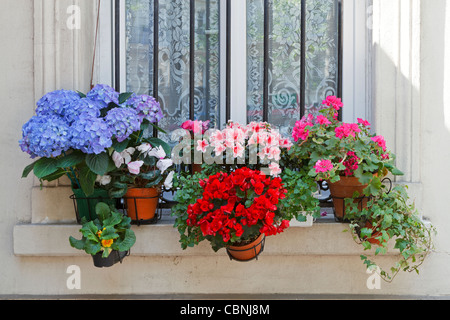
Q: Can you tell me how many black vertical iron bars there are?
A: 7